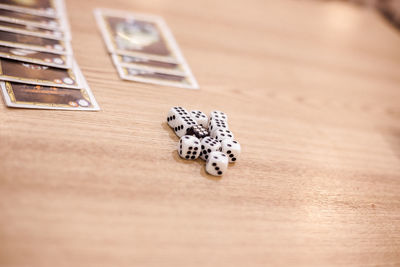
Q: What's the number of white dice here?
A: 10